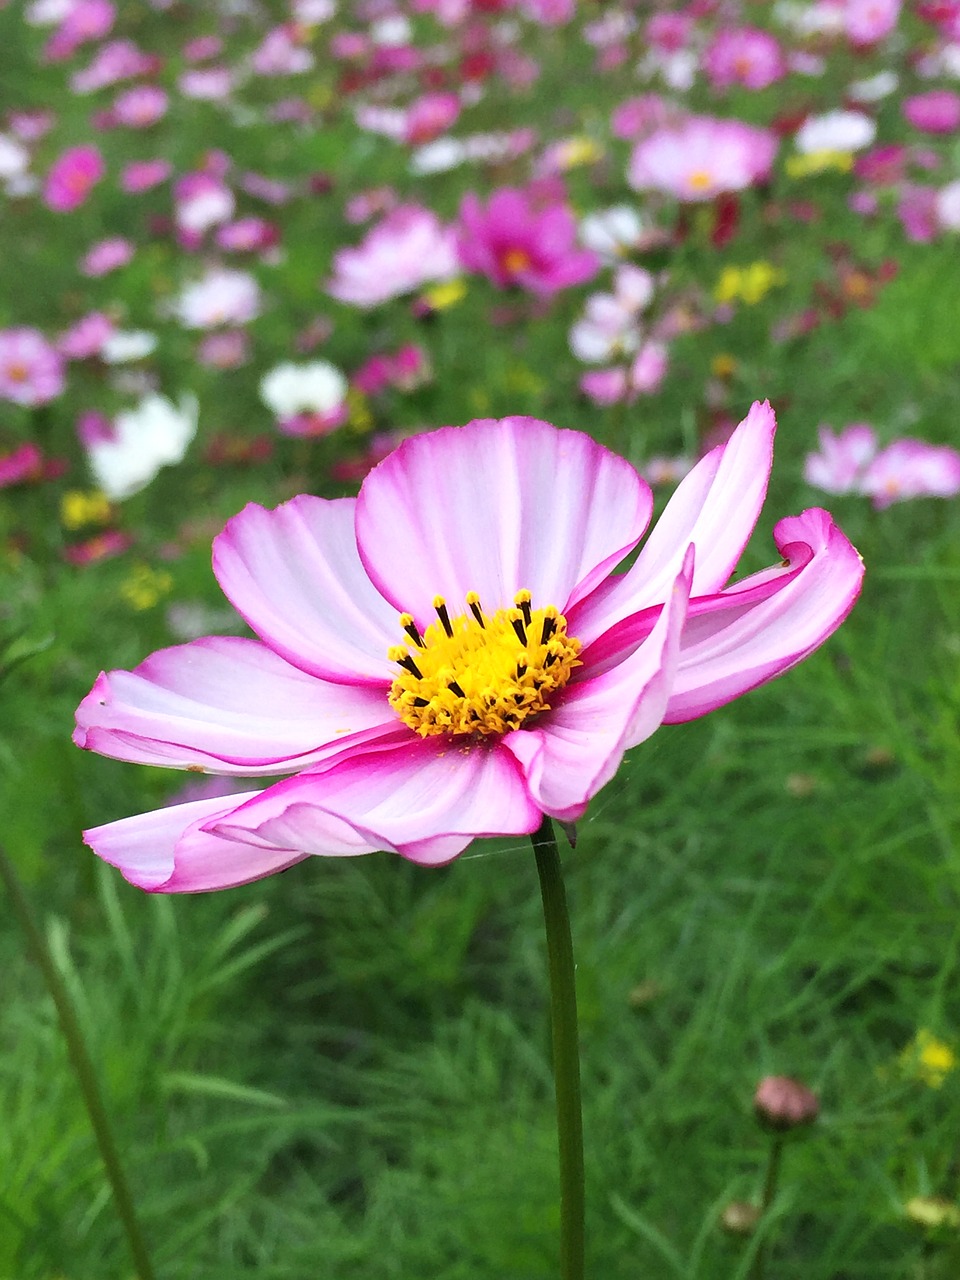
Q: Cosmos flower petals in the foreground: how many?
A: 8